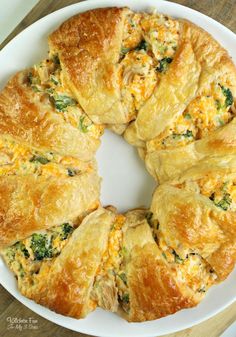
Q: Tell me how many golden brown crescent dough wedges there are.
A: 8